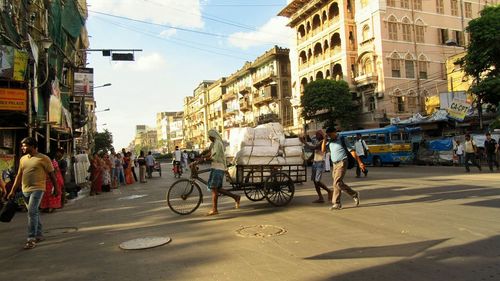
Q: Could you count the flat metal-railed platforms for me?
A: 1